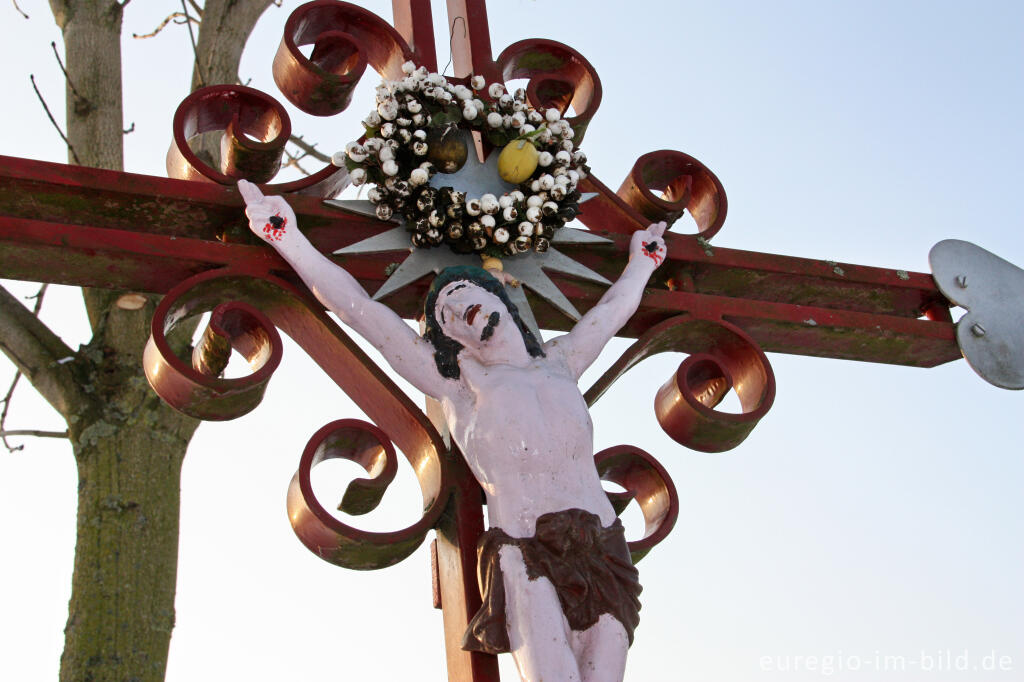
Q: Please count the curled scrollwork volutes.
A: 8